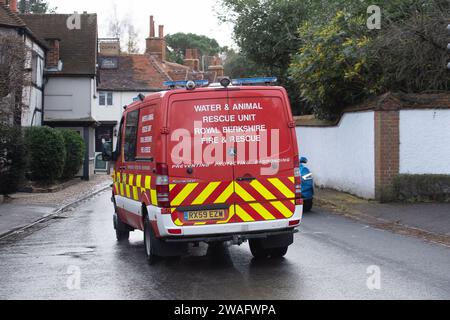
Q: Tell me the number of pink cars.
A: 0